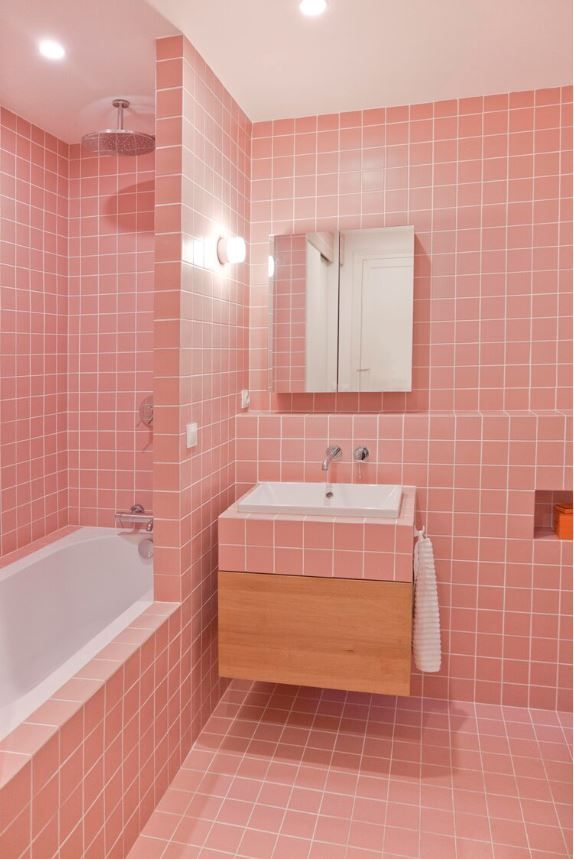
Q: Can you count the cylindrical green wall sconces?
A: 0